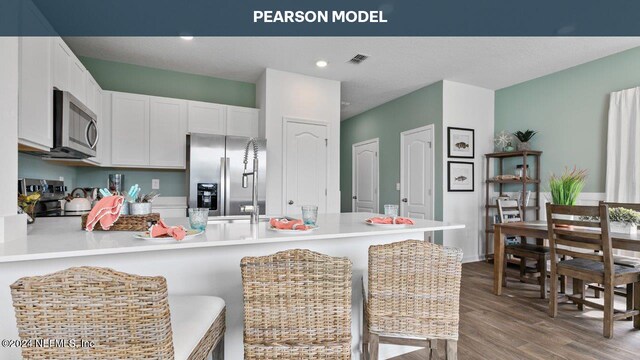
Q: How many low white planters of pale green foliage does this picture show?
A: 1